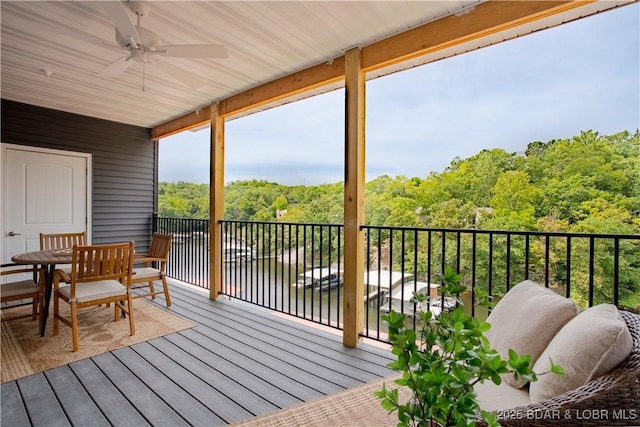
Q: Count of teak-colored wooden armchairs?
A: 4